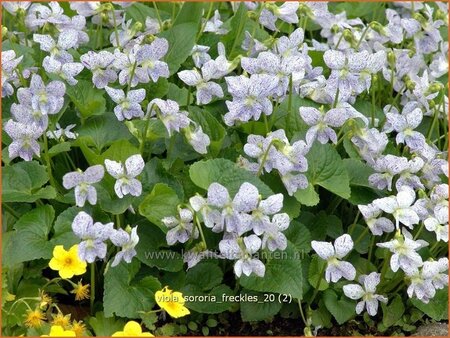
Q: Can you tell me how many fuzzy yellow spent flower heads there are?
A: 5